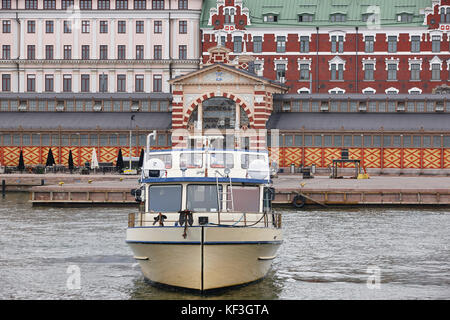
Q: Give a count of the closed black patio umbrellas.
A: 5